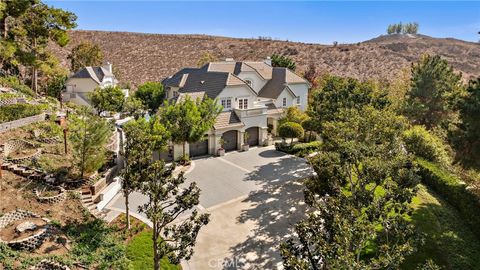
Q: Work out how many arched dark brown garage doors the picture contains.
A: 3